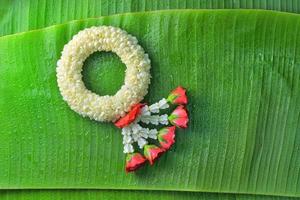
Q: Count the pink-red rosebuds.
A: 5